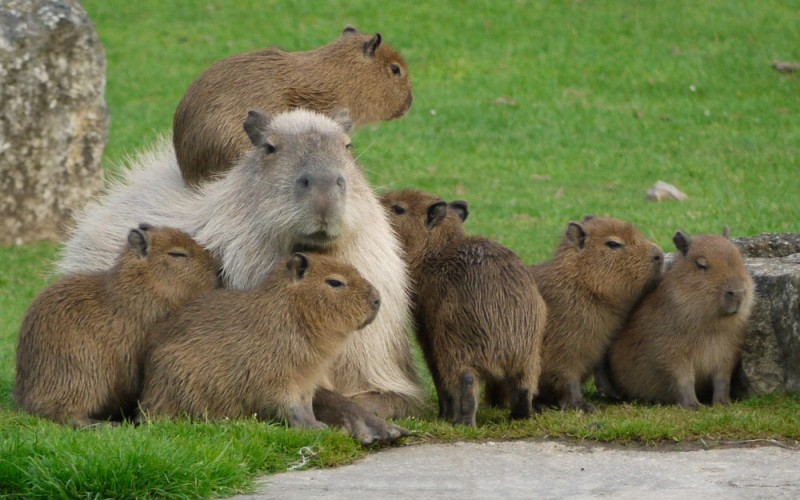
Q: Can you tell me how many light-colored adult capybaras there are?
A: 1